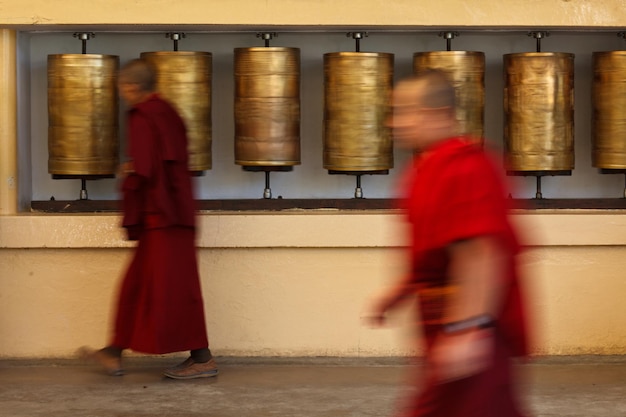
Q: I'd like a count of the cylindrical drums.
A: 7